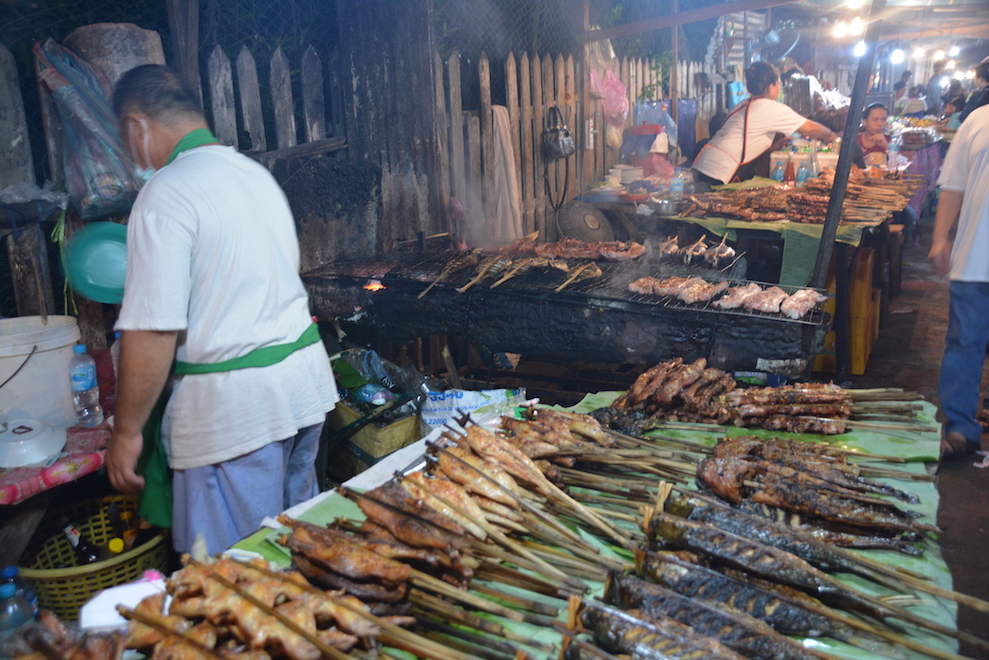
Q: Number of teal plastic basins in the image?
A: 1